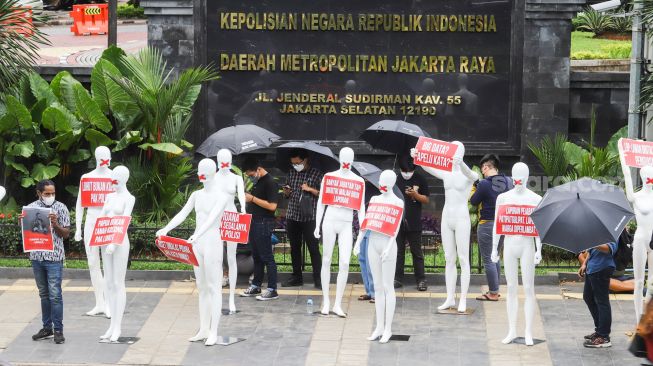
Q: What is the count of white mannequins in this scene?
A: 9